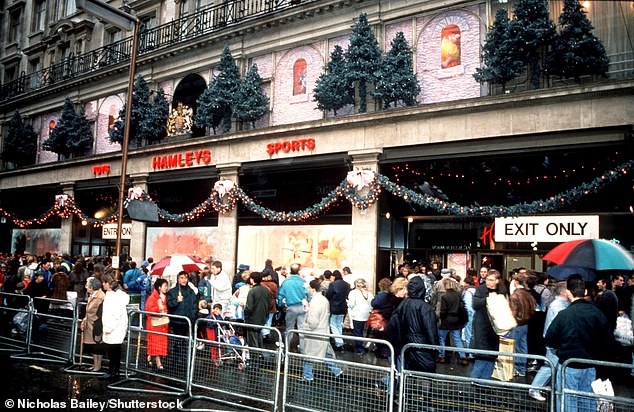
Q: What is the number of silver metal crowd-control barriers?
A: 8